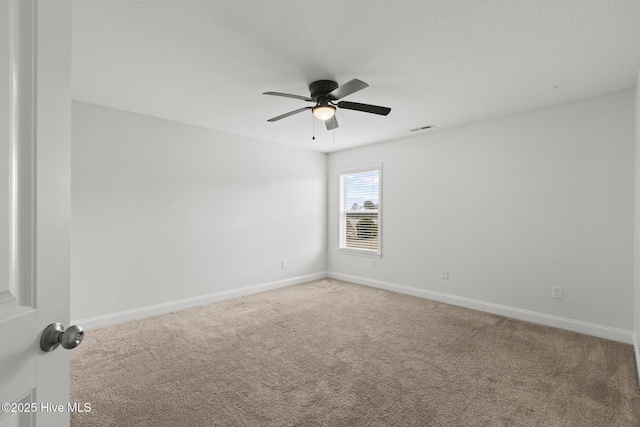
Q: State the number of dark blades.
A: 5